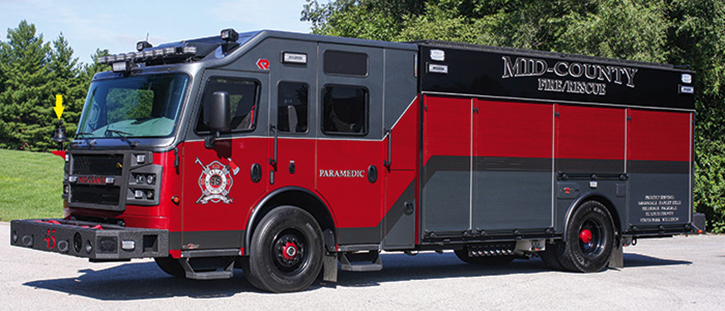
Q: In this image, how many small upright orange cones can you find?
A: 0